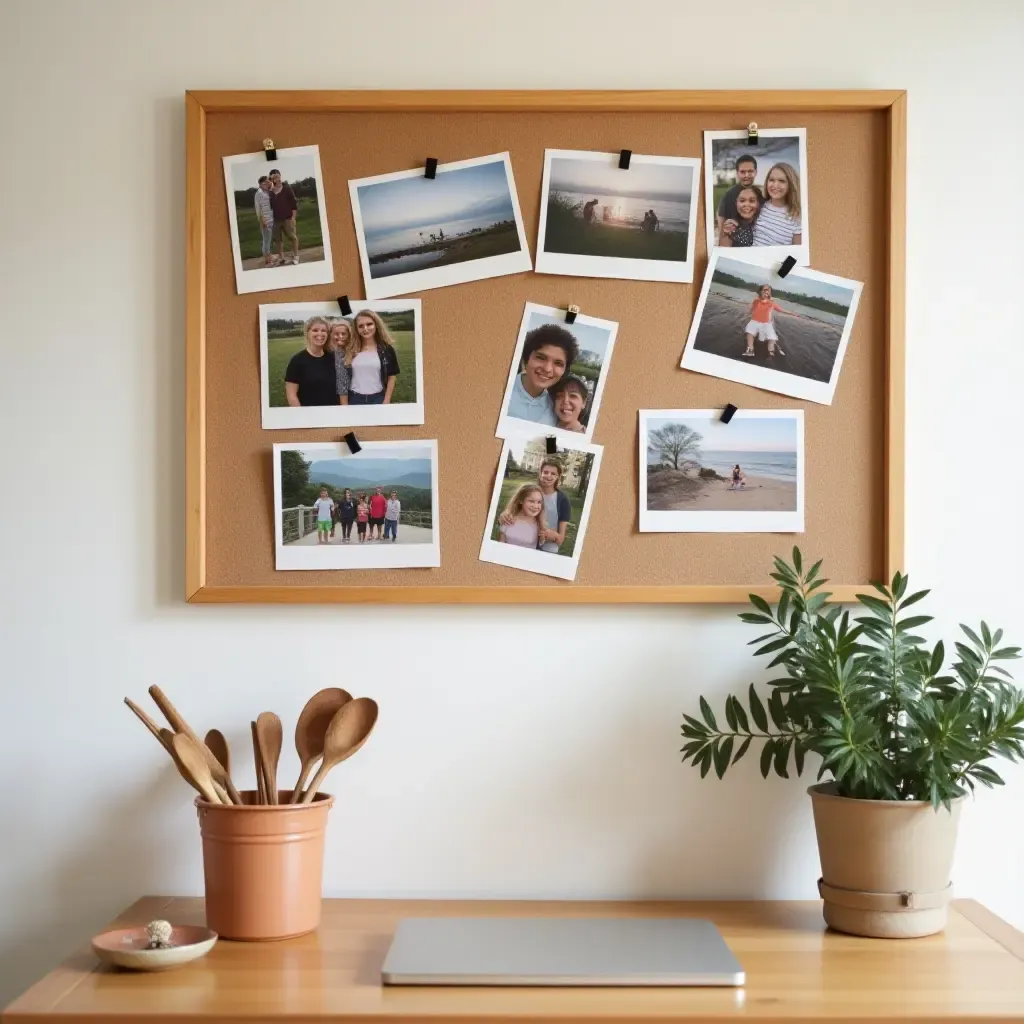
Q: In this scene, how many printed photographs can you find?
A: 10